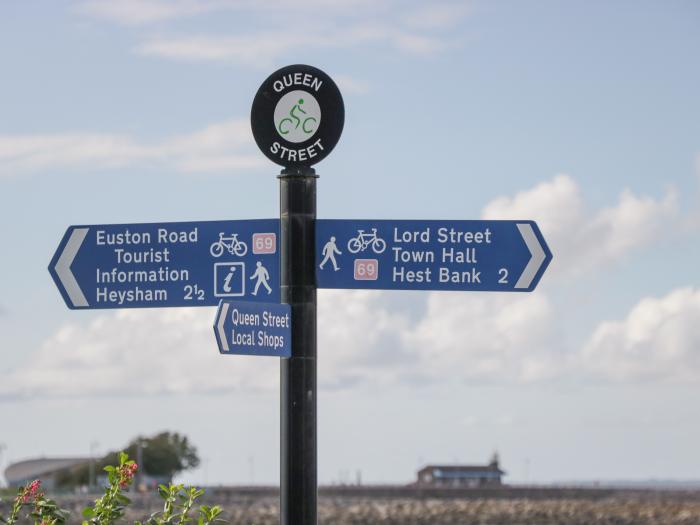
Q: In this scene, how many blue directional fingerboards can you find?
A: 3